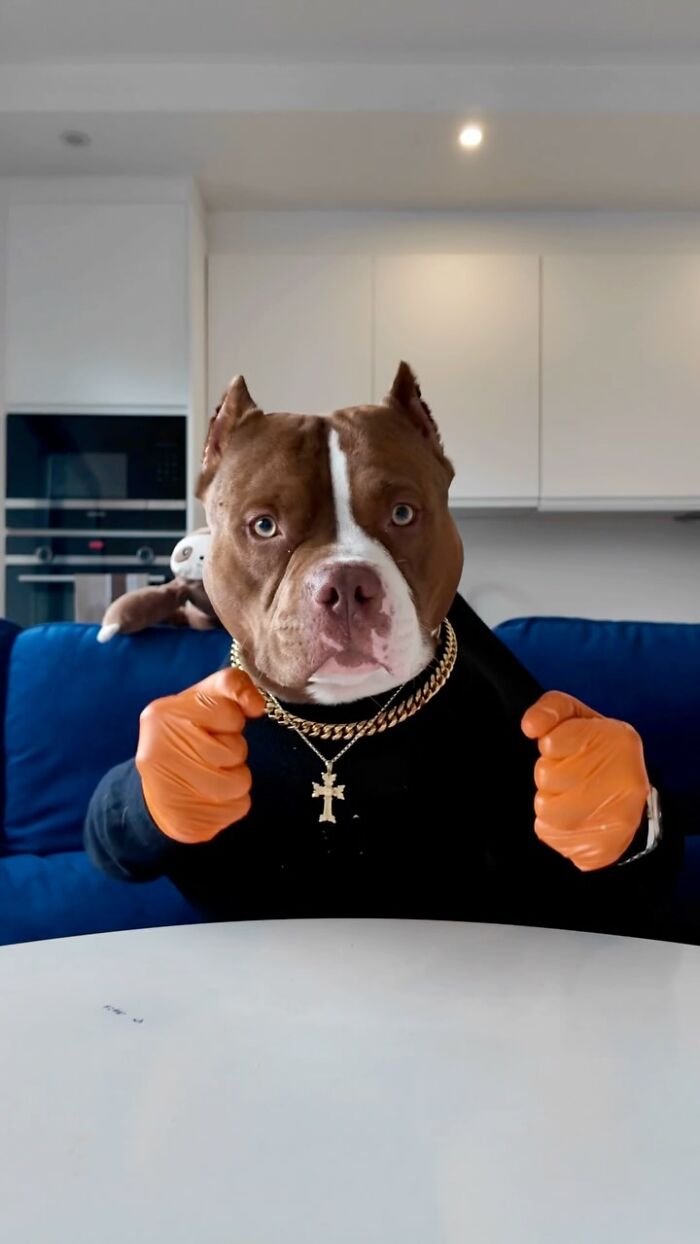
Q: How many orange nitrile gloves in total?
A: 2